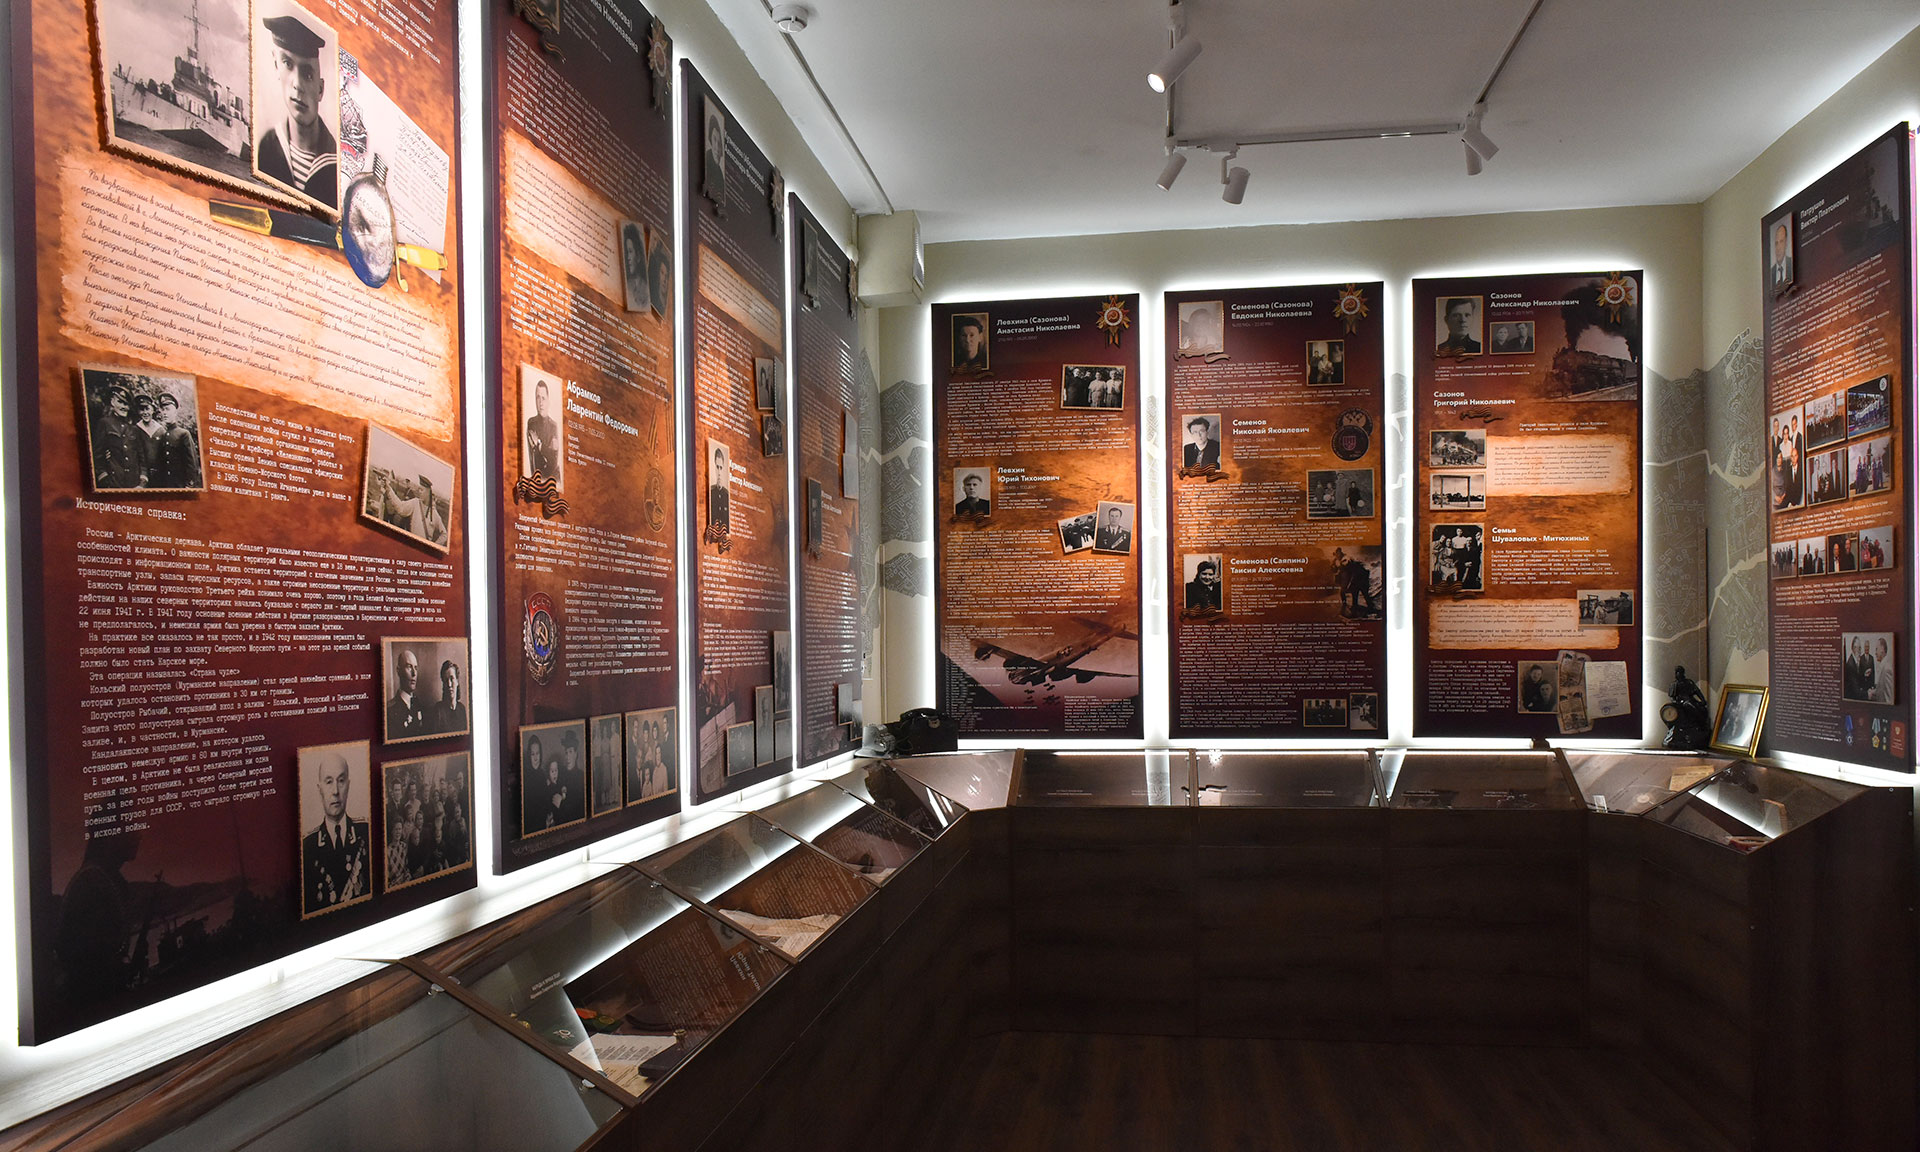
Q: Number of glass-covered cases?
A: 11